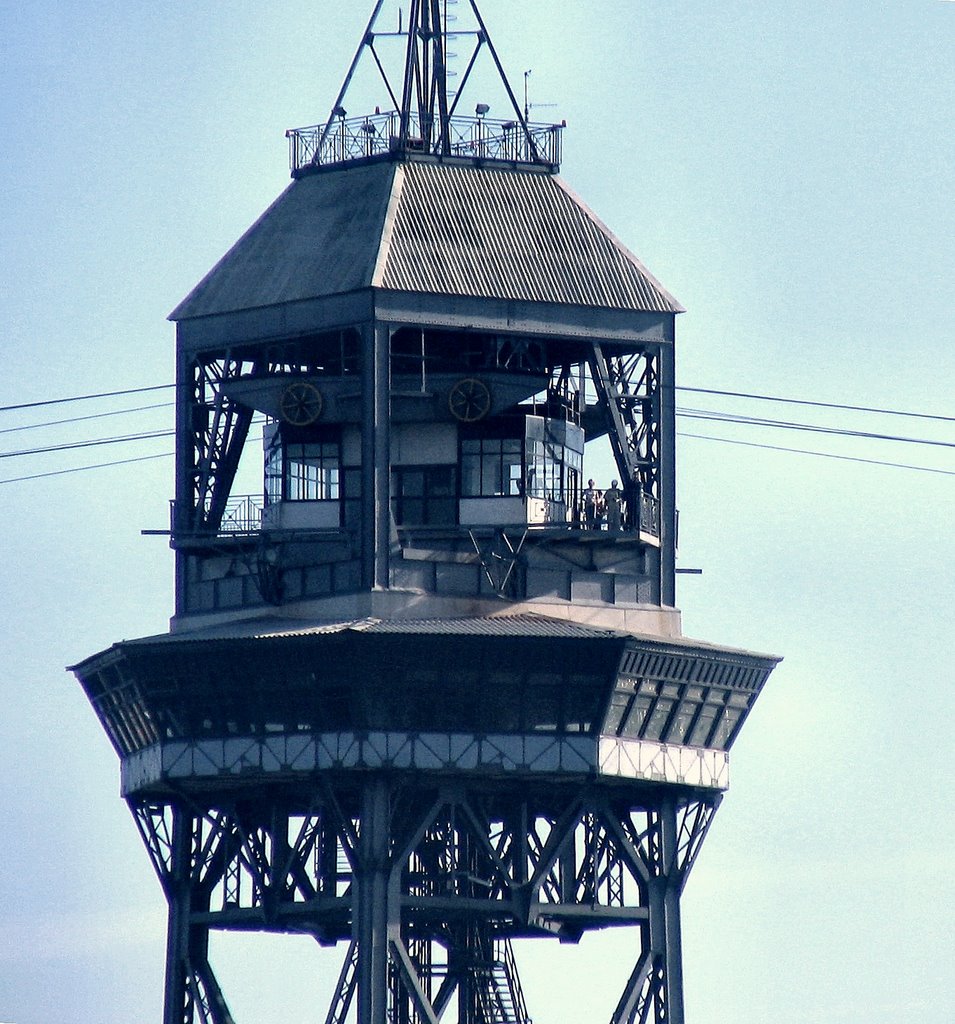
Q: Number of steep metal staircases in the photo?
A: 1